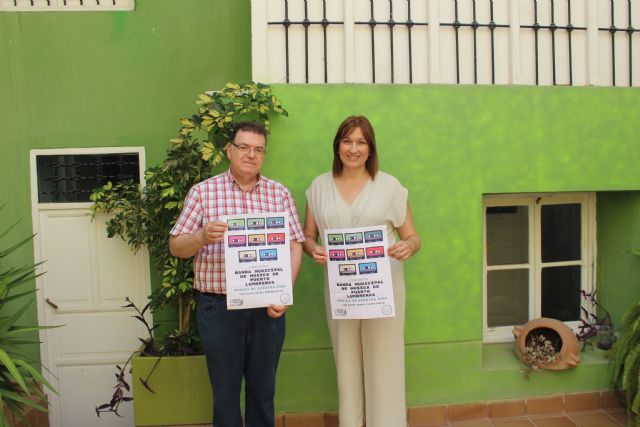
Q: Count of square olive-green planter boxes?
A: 1